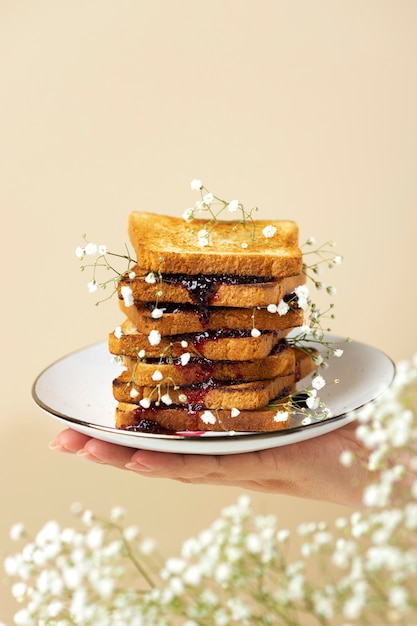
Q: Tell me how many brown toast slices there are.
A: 7